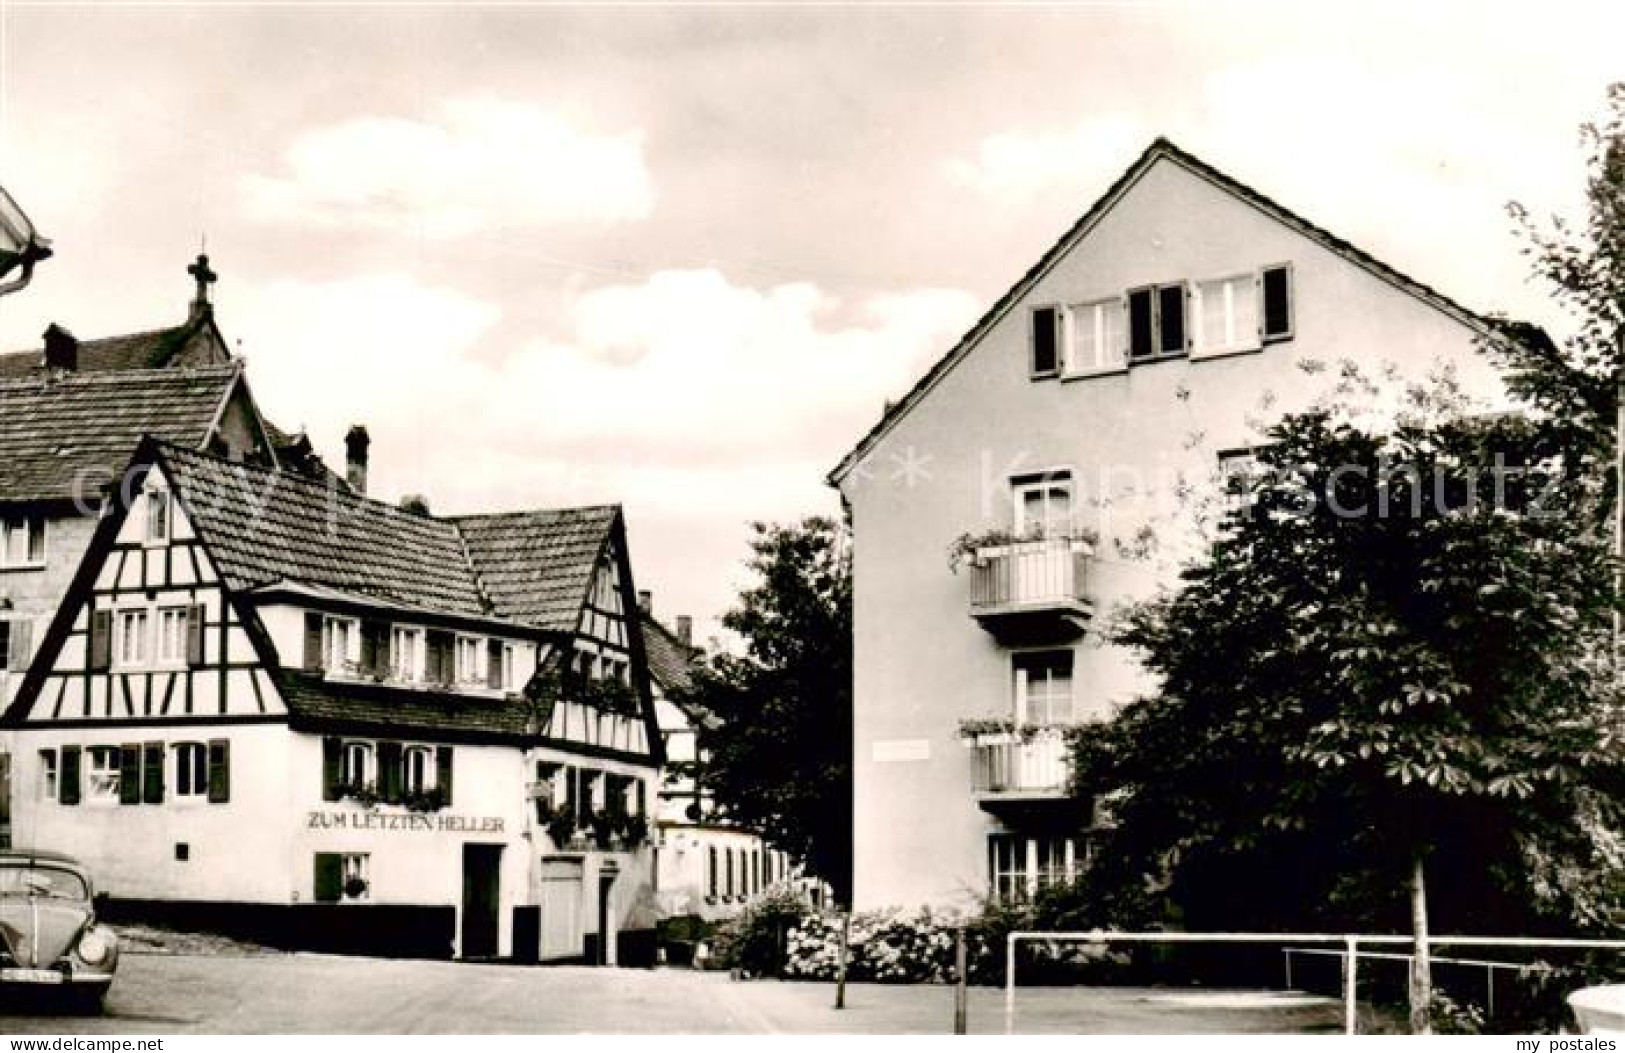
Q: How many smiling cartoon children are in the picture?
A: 0